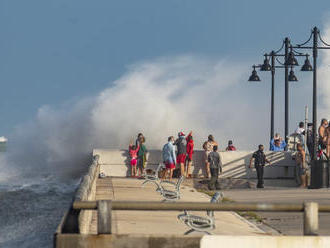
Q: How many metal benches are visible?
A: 3